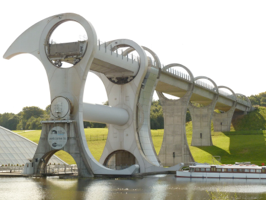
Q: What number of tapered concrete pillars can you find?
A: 3